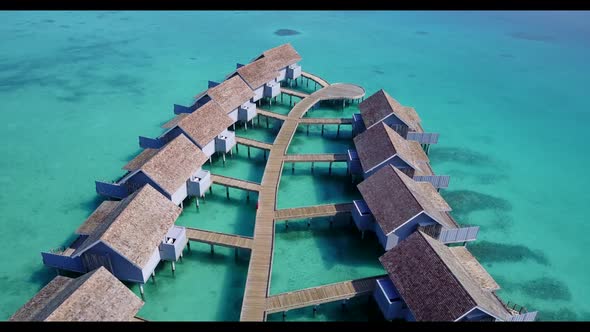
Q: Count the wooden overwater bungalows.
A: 11